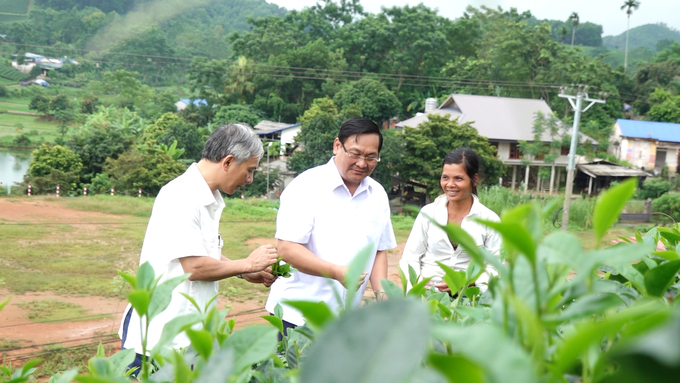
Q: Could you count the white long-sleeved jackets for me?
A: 1